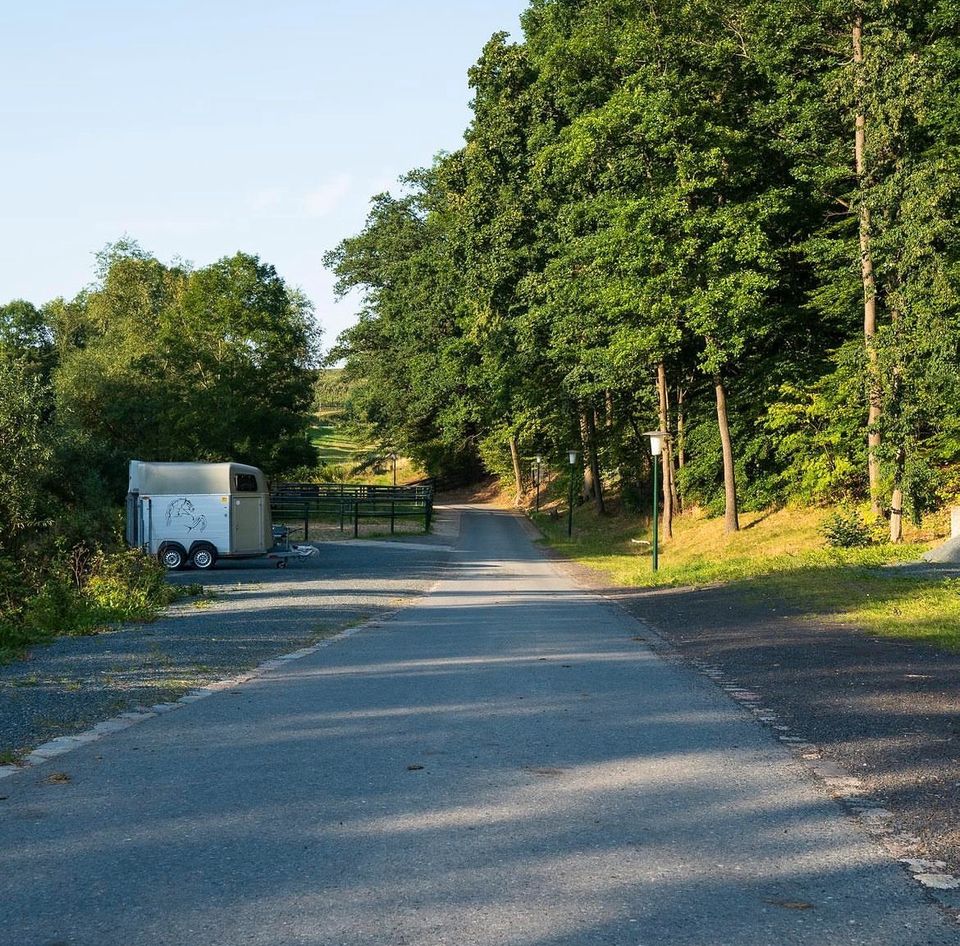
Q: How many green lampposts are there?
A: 3